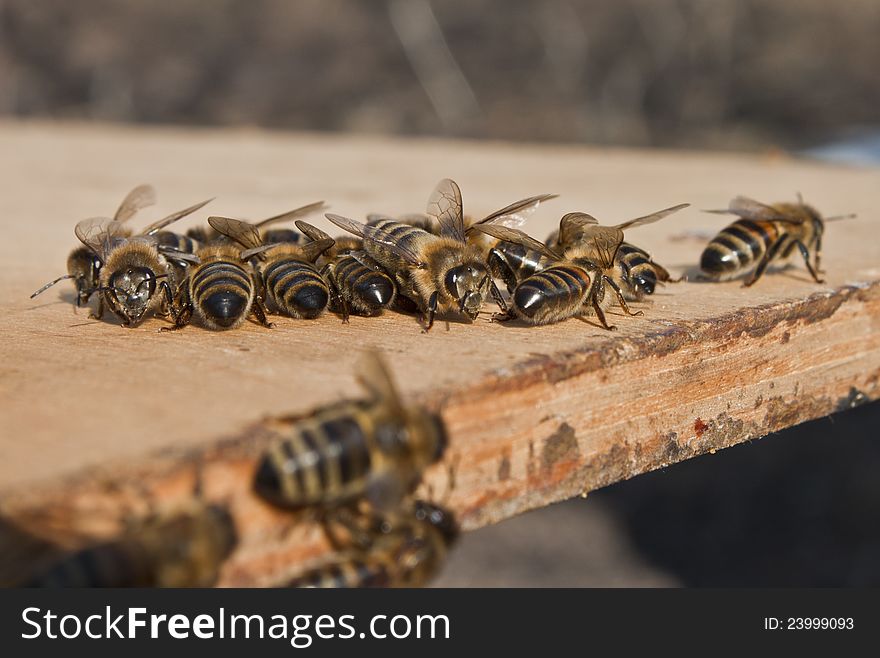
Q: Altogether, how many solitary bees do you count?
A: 1